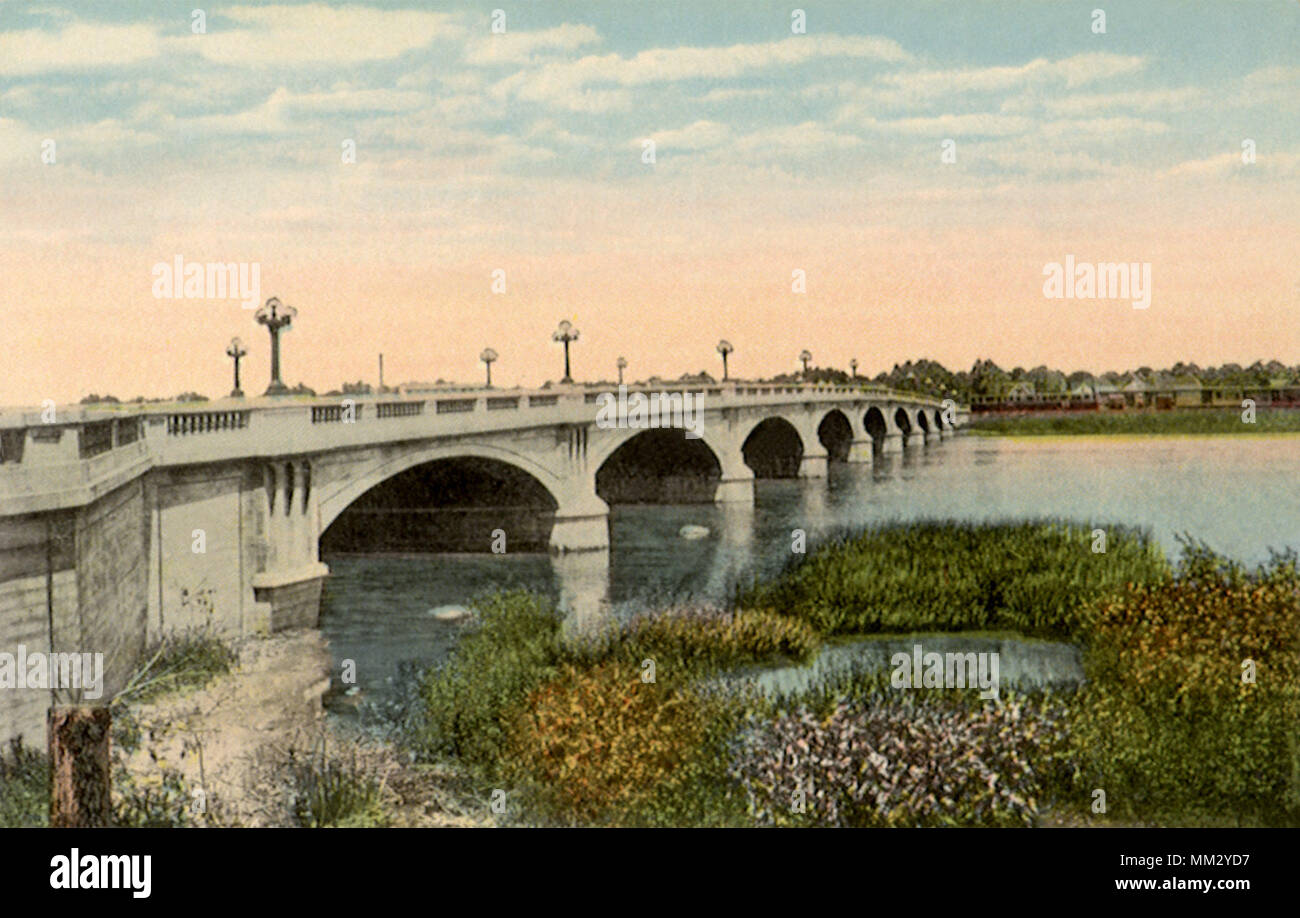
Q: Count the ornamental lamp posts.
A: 8